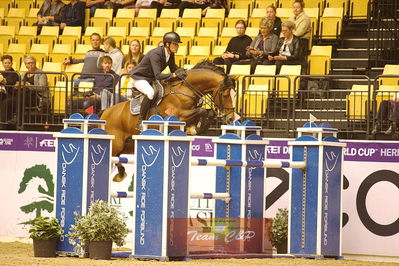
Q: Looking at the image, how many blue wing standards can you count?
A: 4